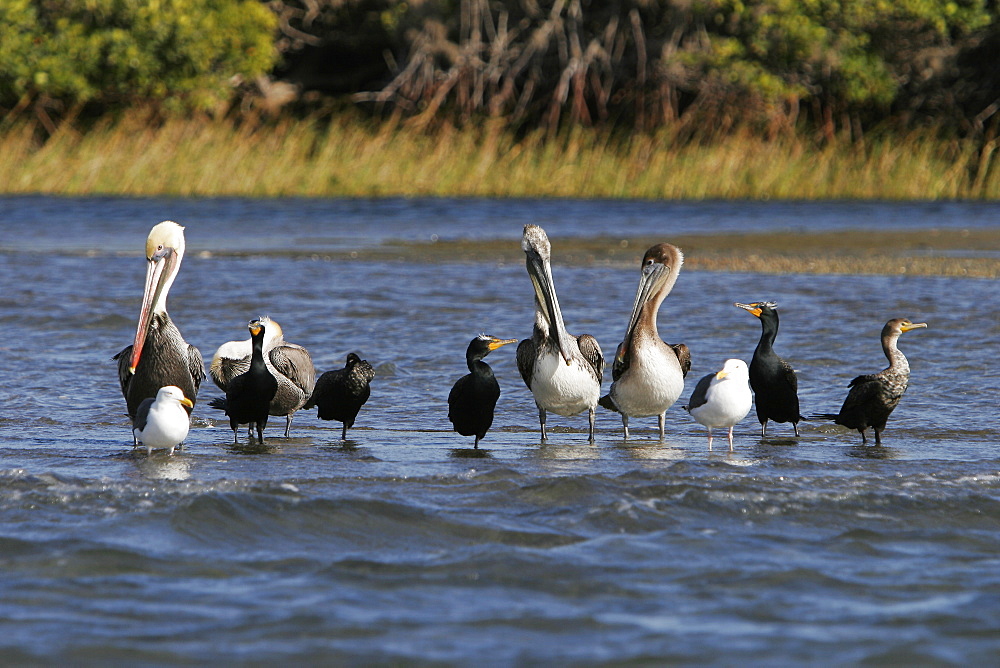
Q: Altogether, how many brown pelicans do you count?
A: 4